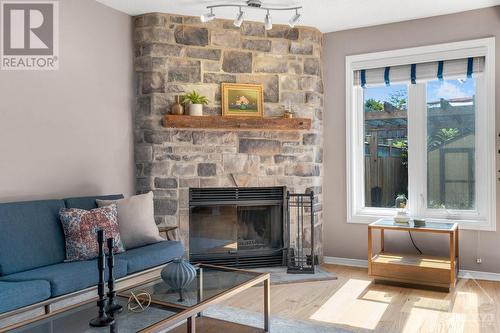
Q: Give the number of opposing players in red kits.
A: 0